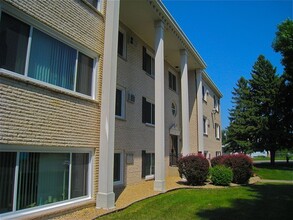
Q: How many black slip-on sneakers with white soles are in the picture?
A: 0